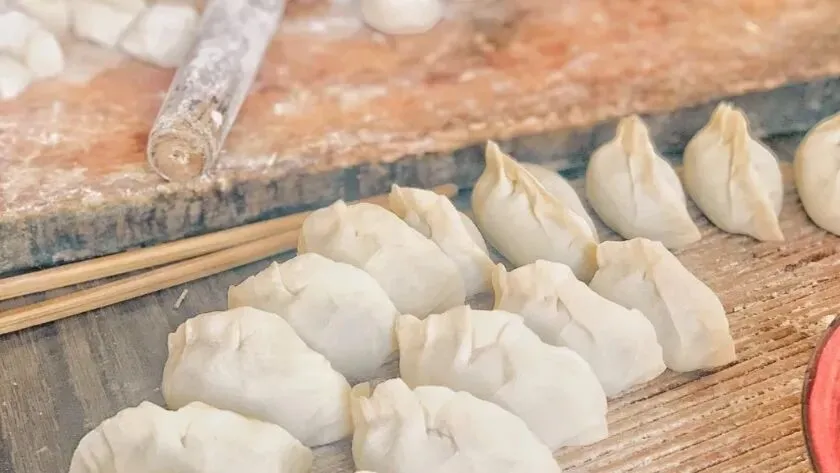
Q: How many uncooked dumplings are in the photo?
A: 13